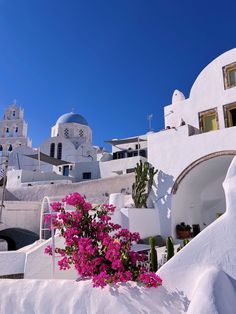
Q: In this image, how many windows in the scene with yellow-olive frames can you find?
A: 3